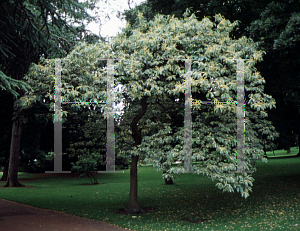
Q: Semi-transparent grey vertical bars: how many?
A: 4